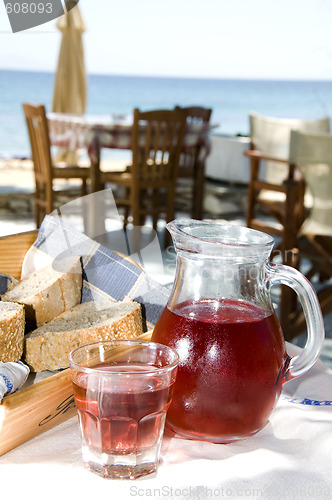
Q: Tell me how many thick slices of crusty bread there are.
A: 3